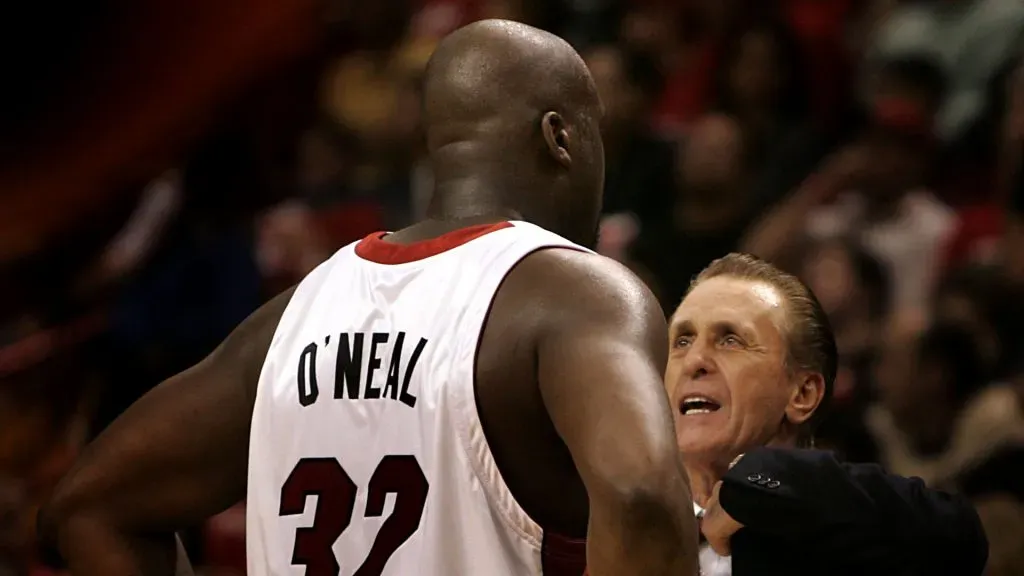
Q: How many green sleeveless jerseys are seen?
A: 0